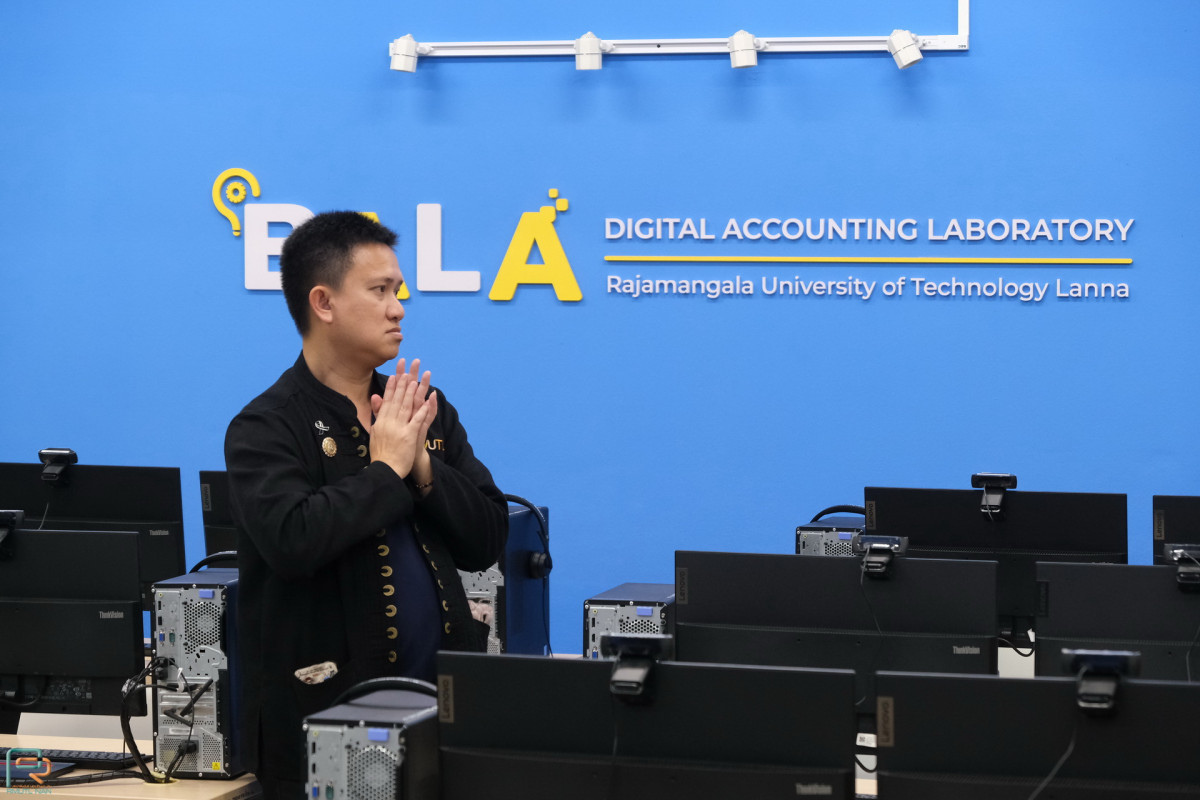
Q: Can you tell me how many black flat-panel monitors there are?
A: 9